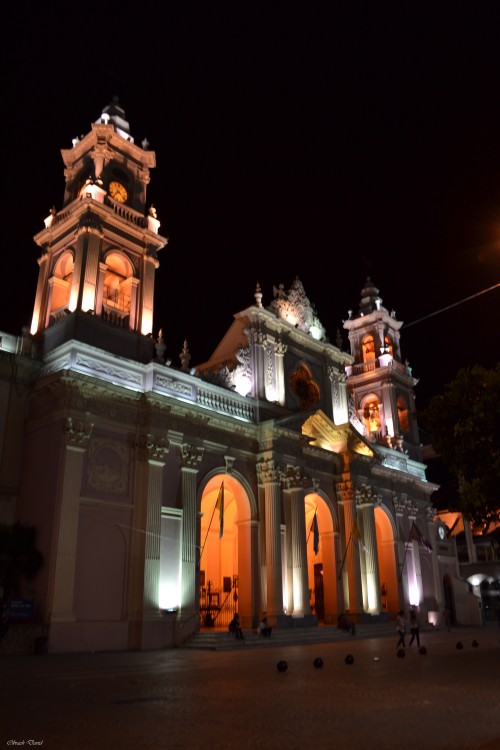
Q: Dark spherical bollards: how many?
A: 7